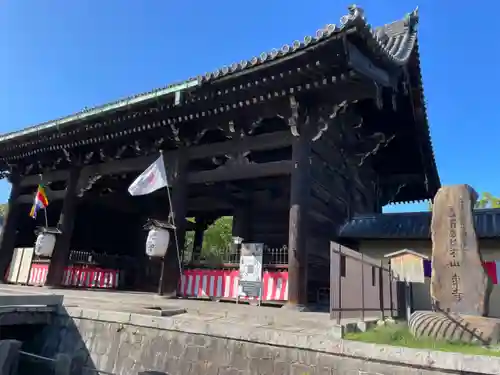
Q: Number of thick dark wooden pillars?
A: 4